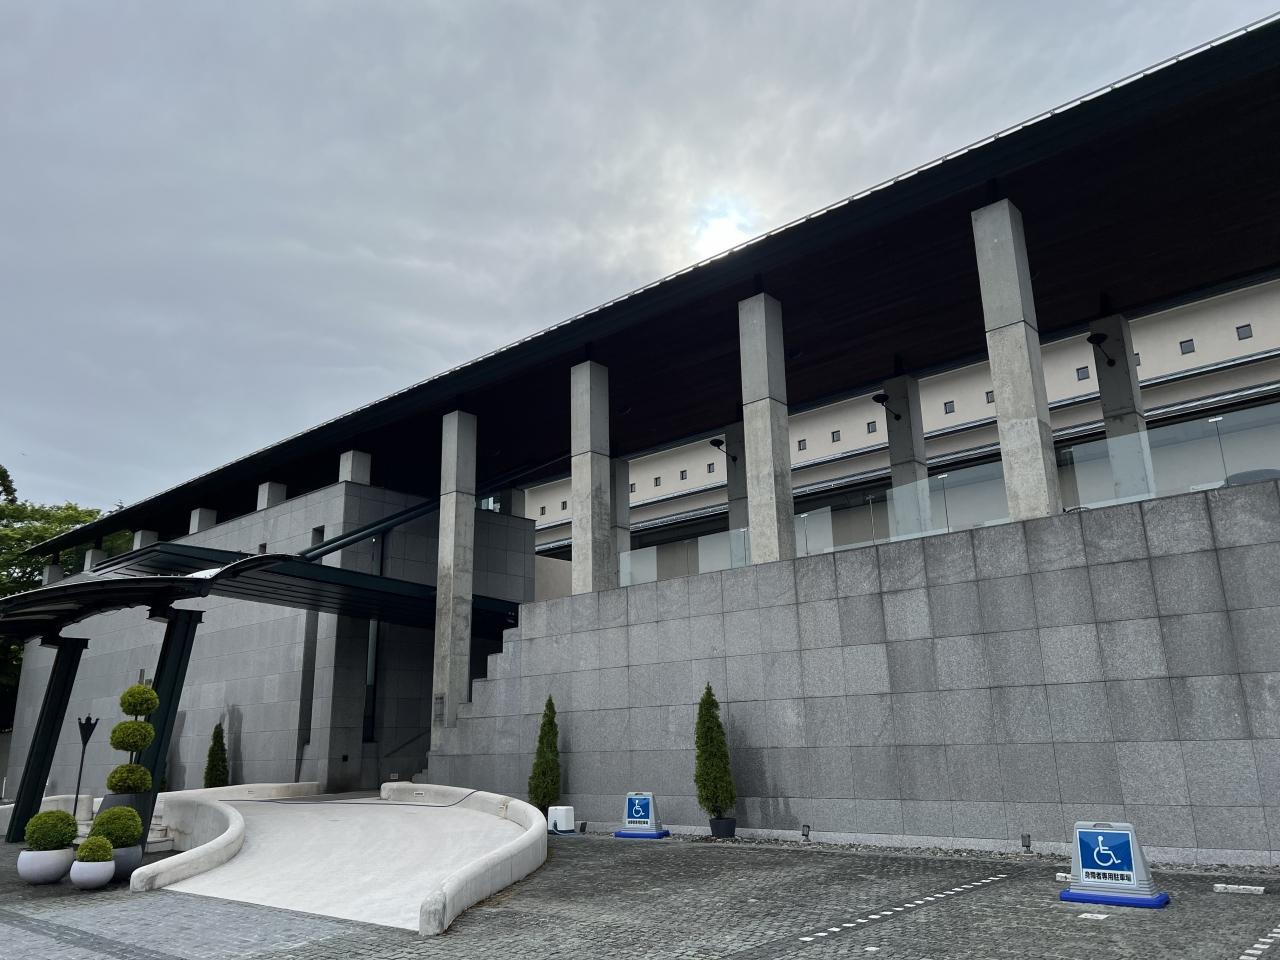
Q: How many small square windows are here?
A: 15